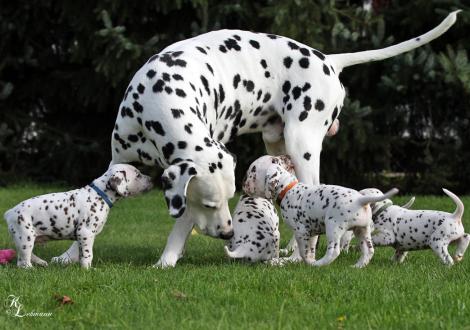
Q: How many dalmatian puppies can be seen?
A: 5